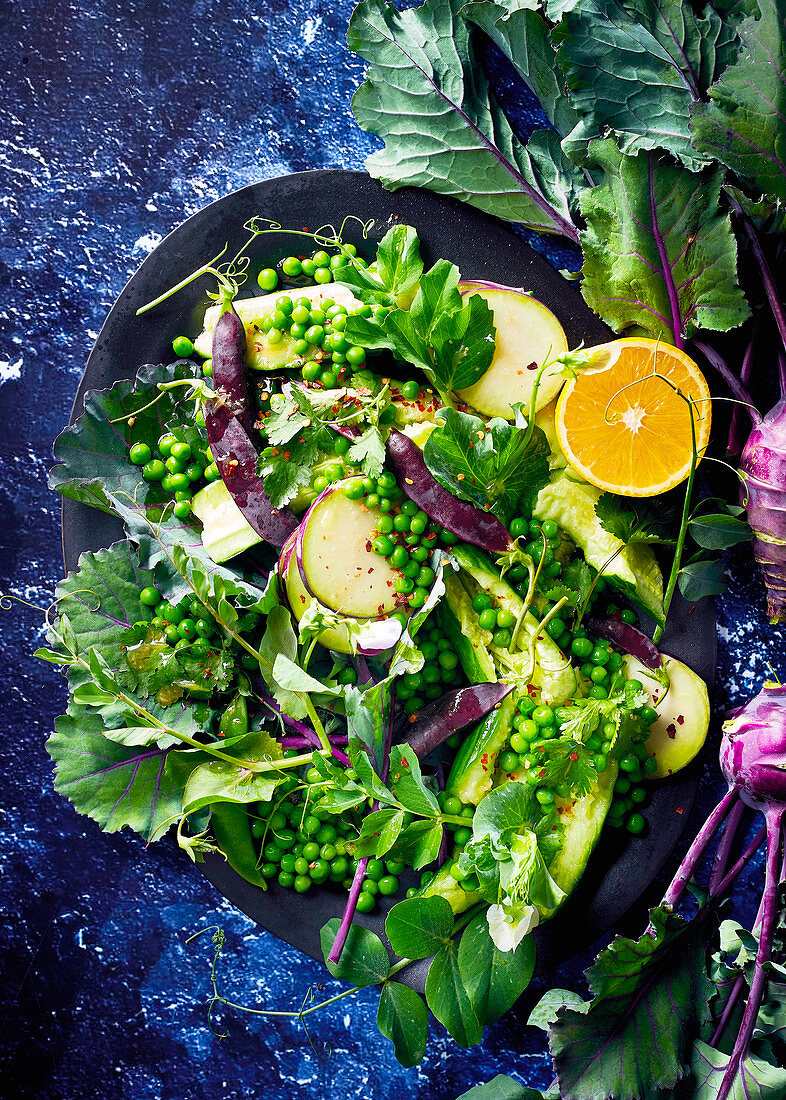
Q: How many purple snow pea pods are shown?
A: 5